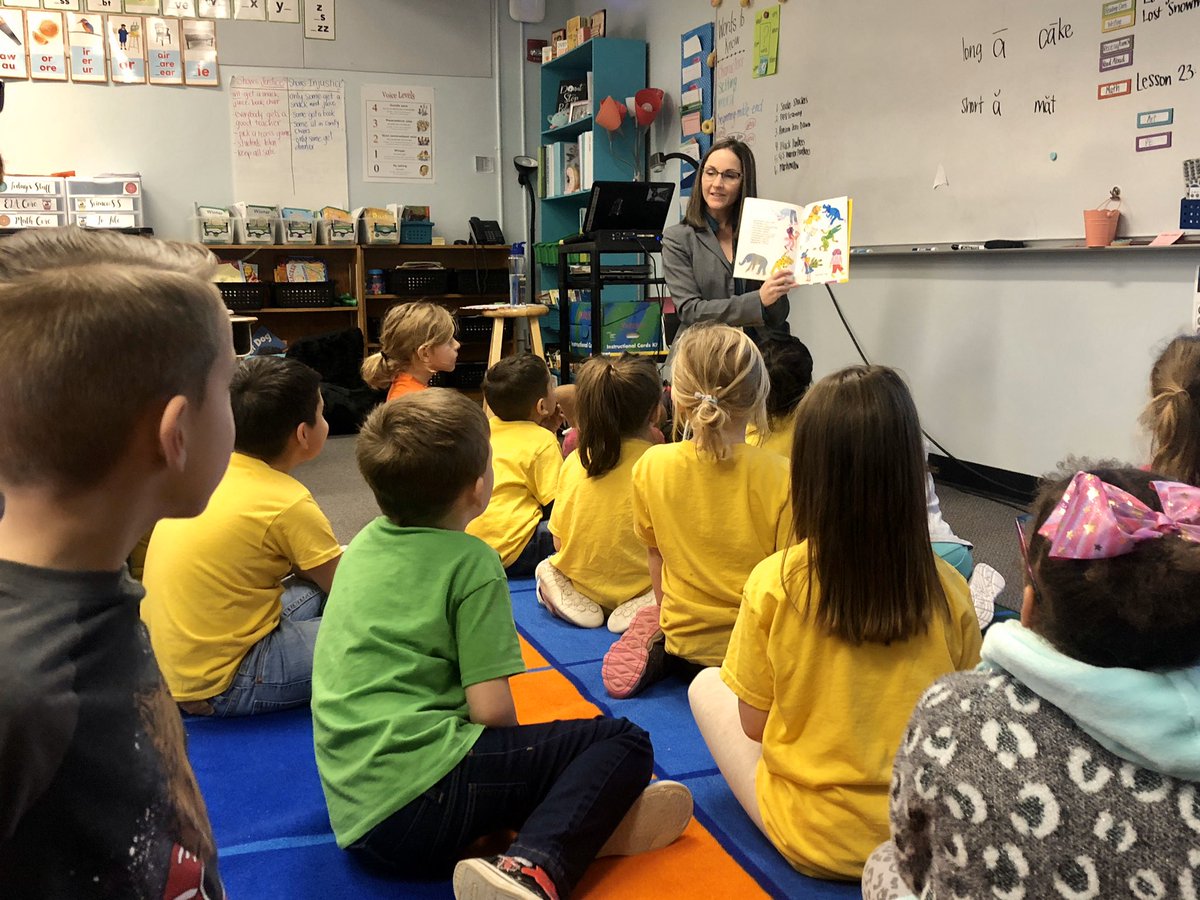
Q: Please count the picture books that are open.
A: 1